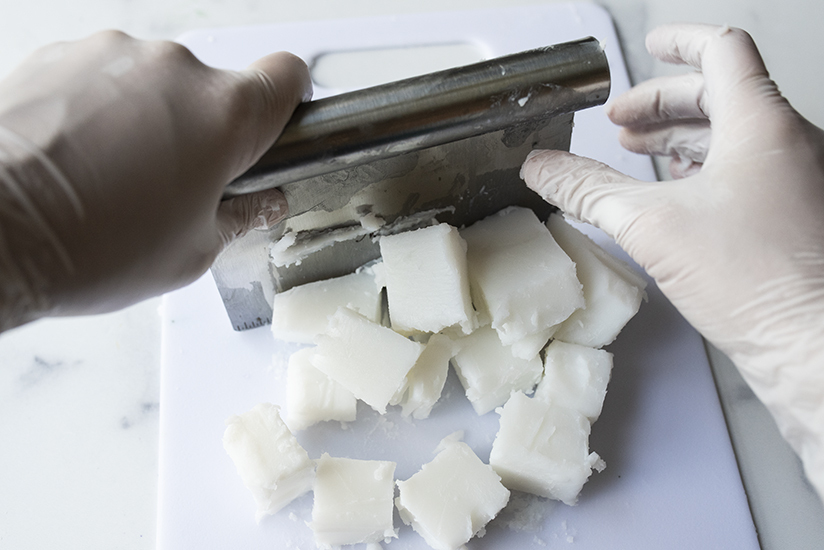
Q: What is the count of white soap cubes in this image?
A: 13